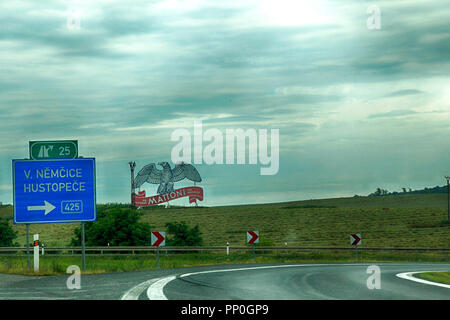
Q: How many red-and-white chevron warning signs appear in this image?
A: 3